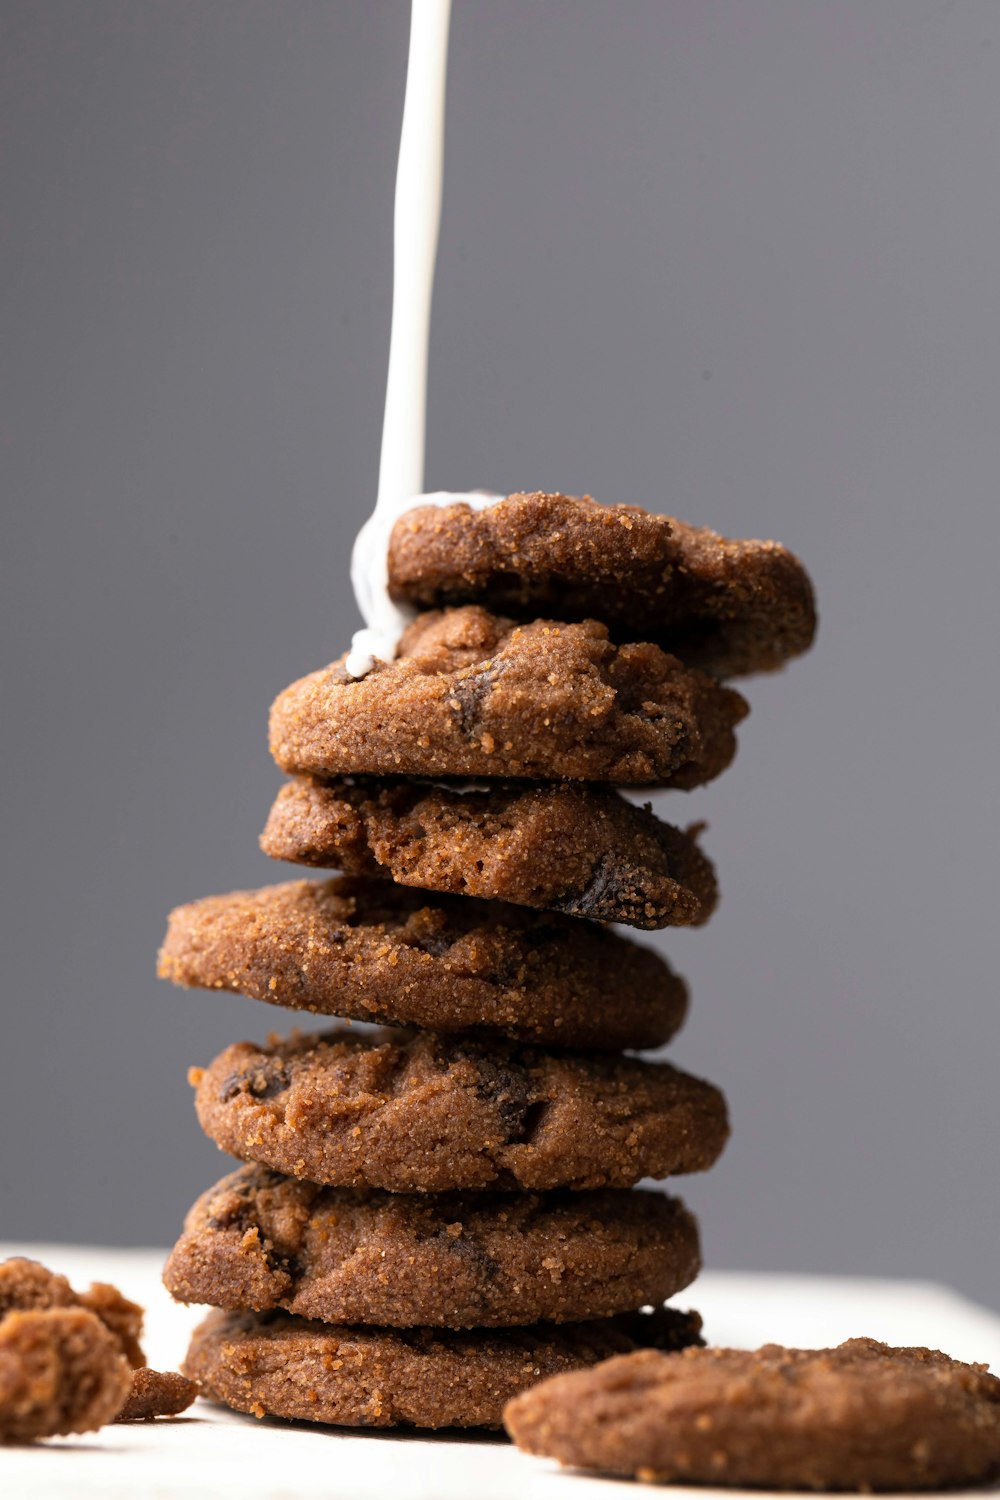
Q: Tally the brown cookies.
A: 8